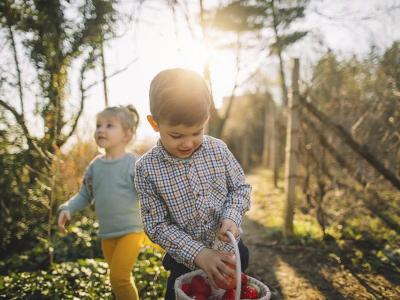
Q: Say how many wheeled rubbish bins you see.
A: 0